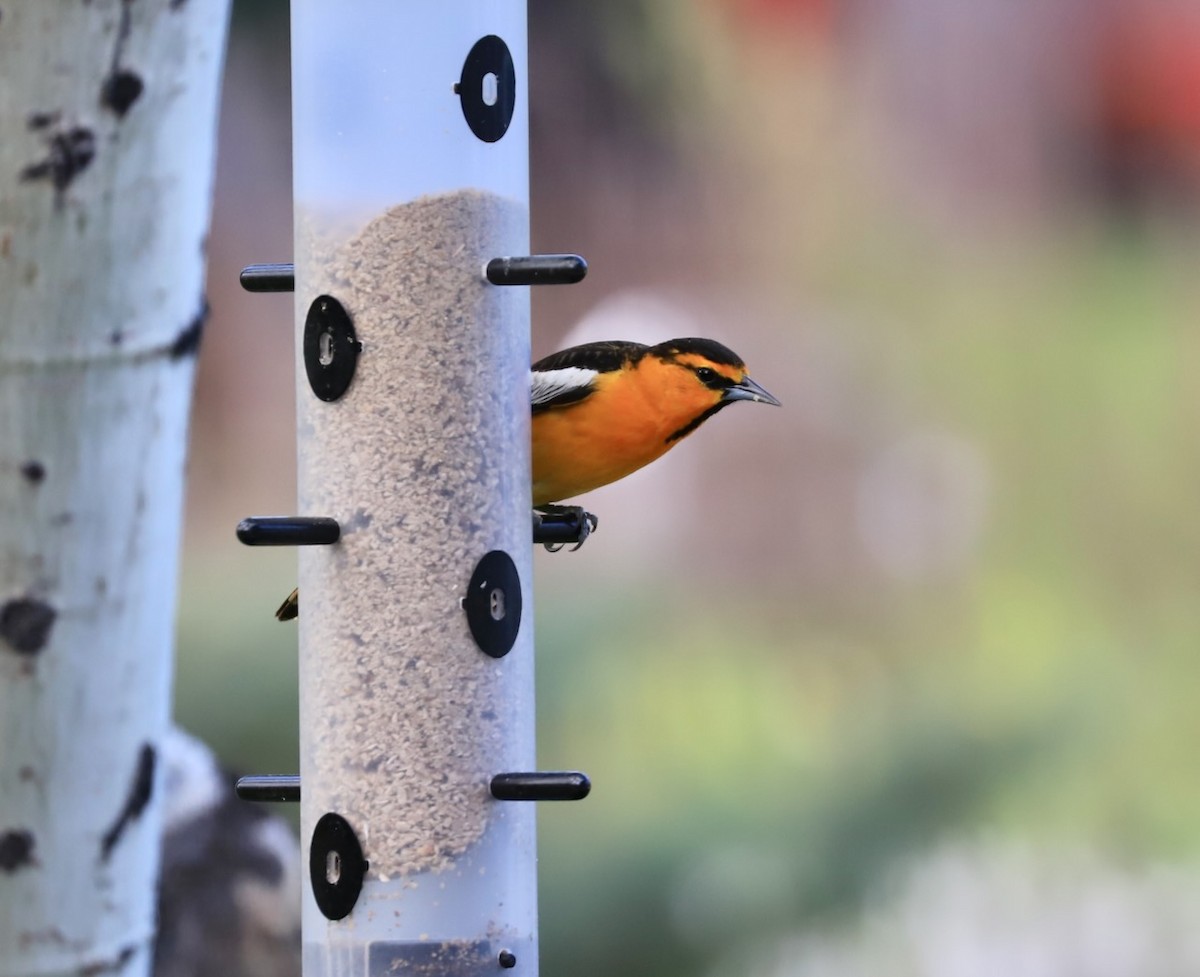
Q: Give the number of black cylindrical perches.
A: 6